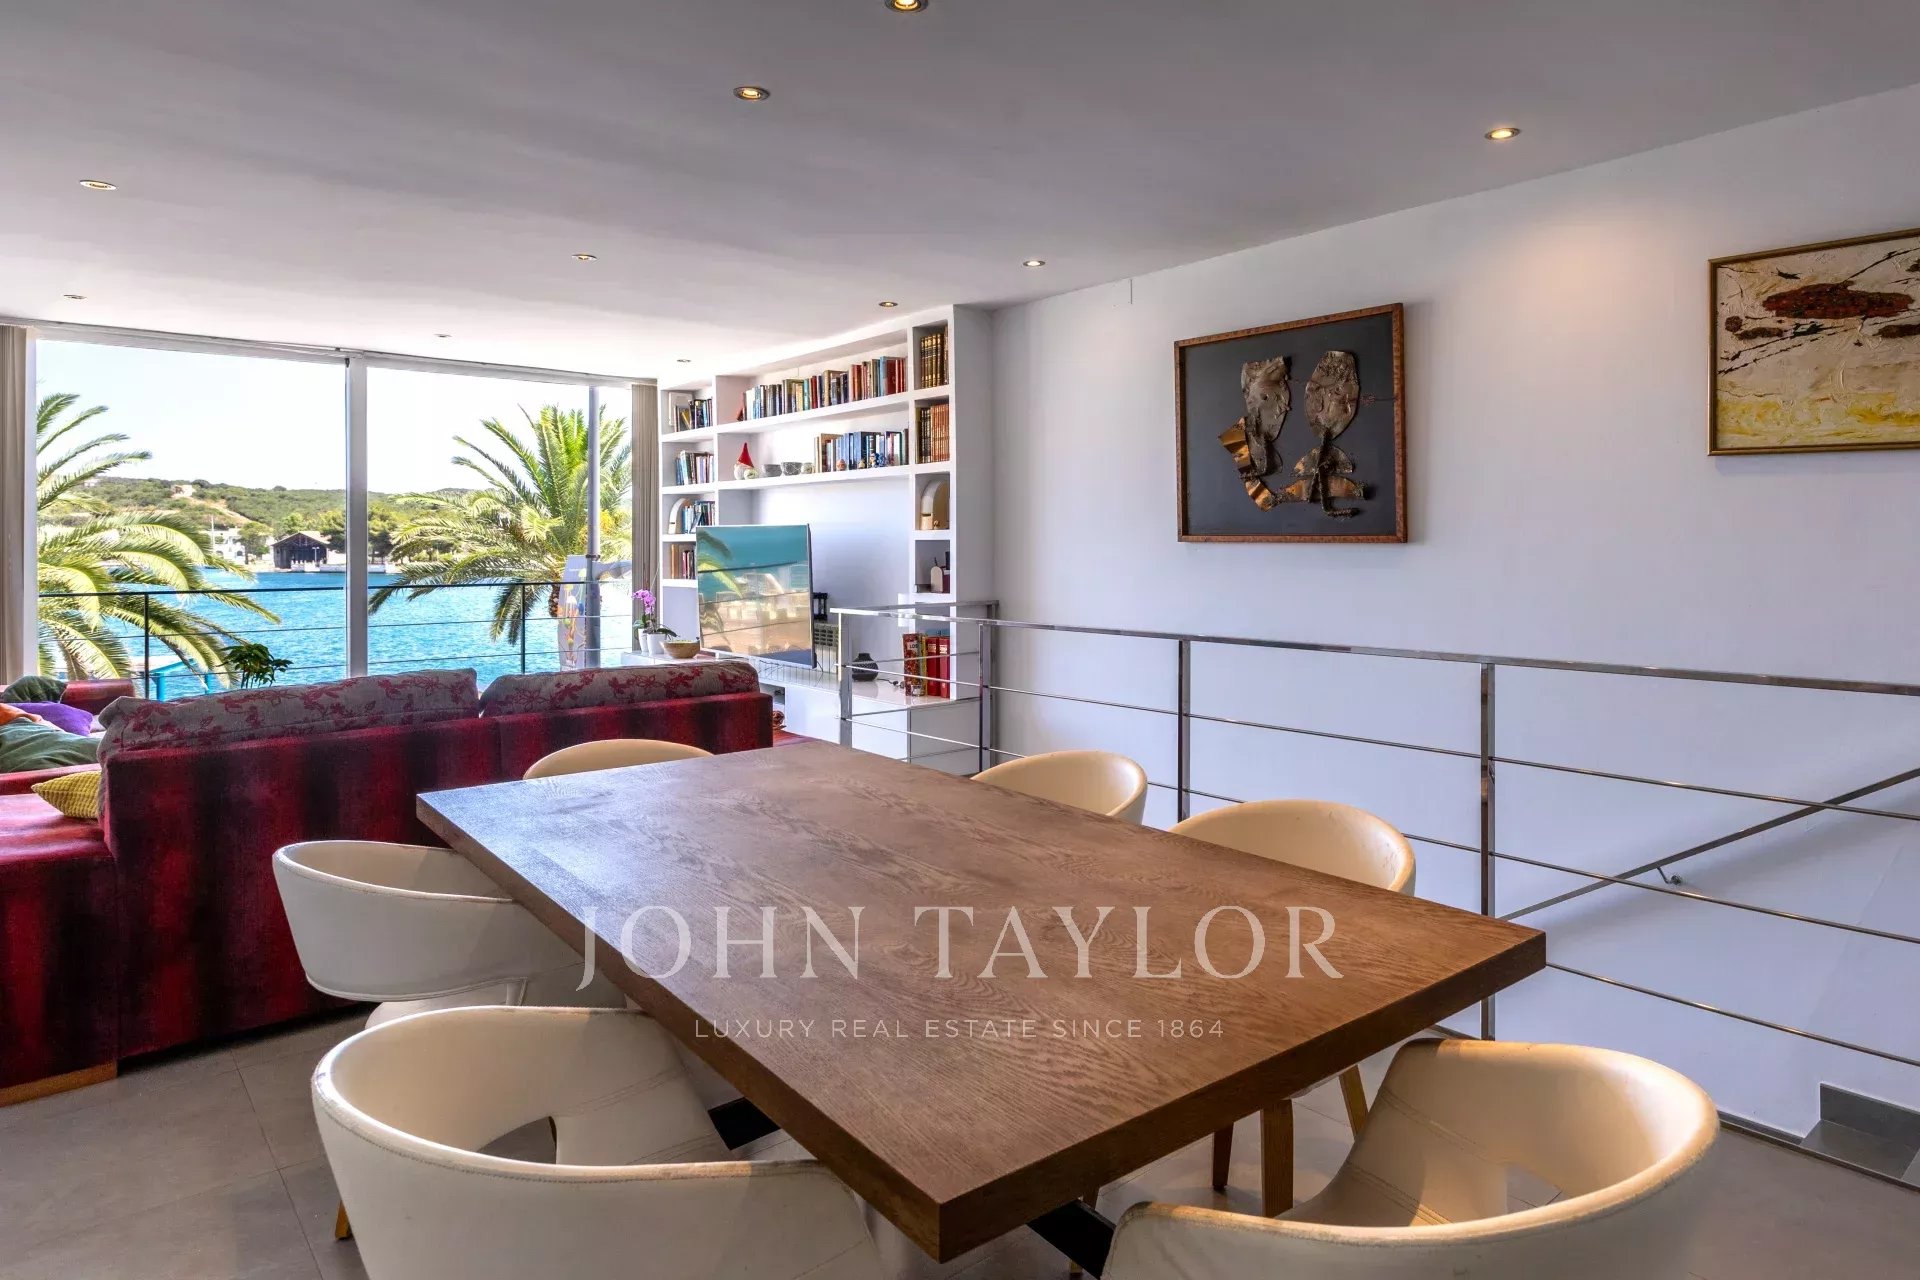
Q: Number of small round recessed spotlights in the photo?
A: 10